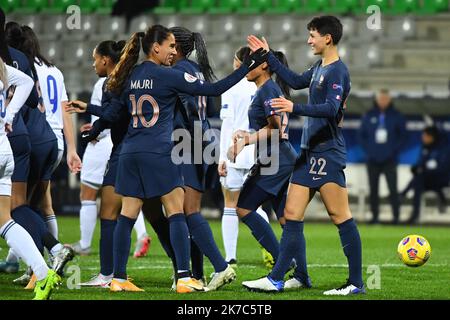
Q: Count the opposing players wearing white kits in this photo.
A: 4